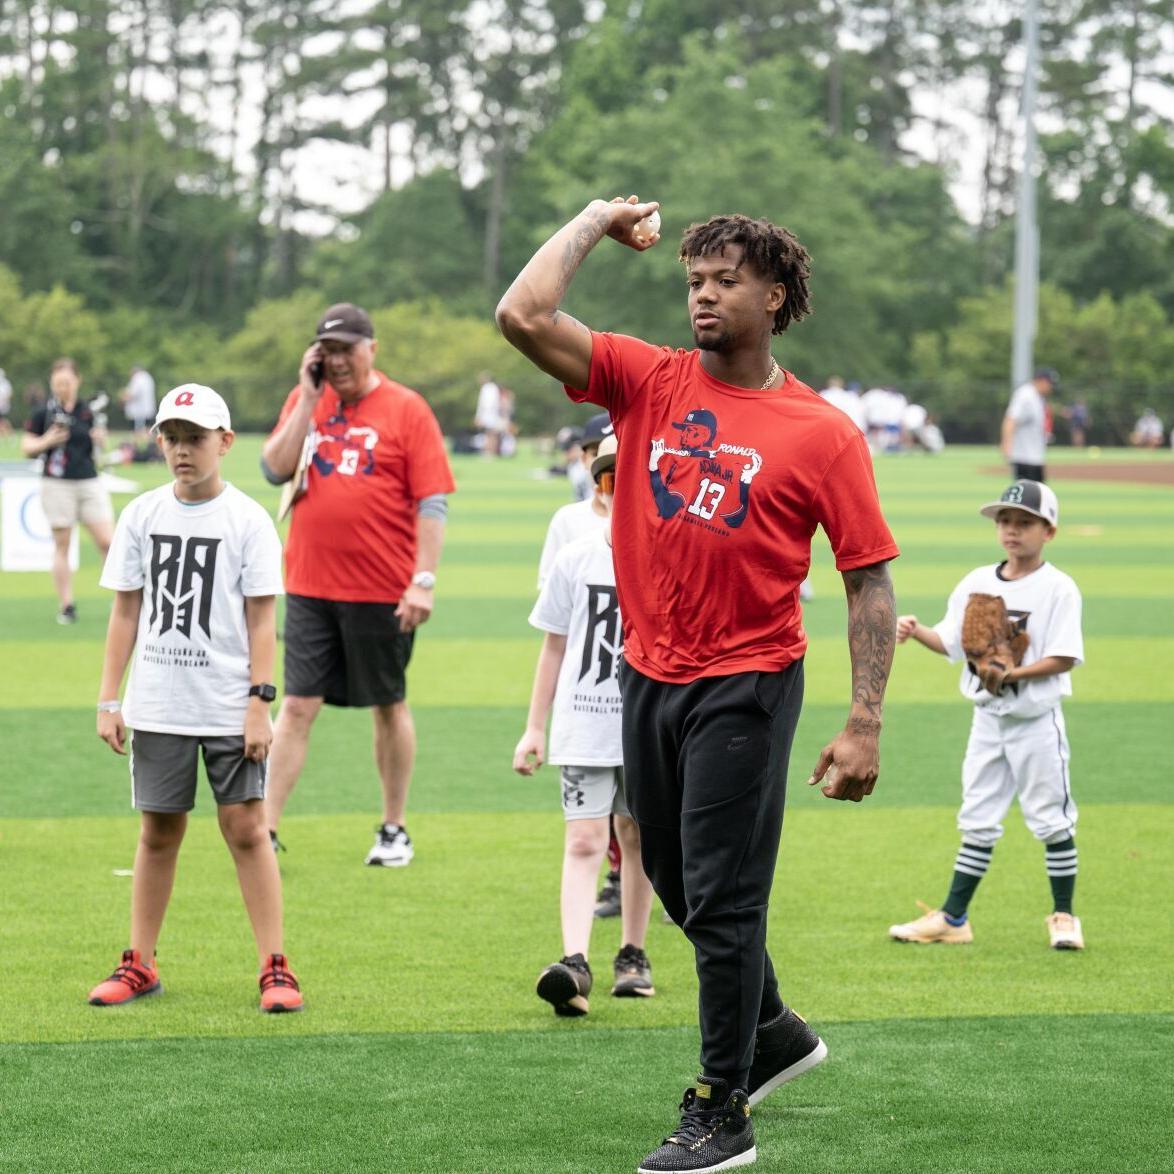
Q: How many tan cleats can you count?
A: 2